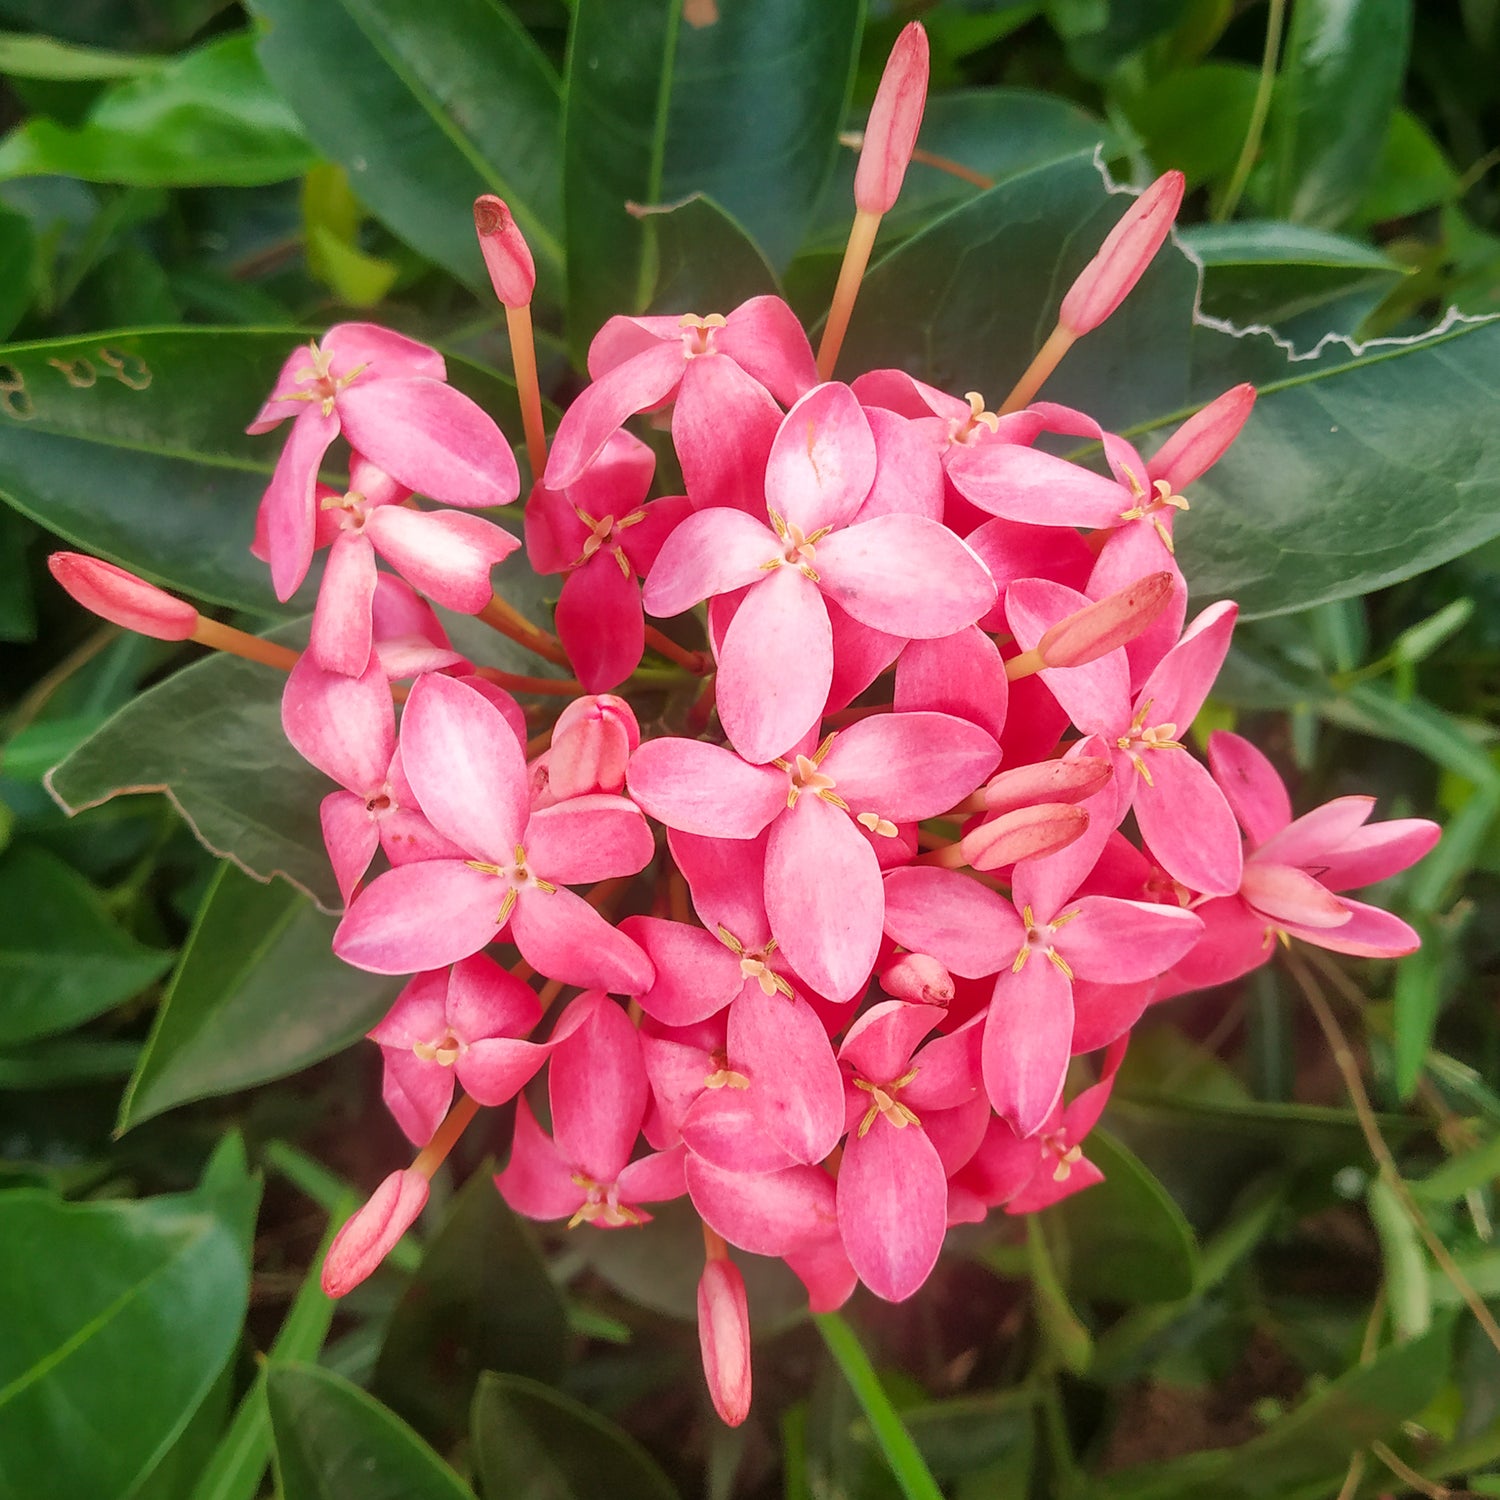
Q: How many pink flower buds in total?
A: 12